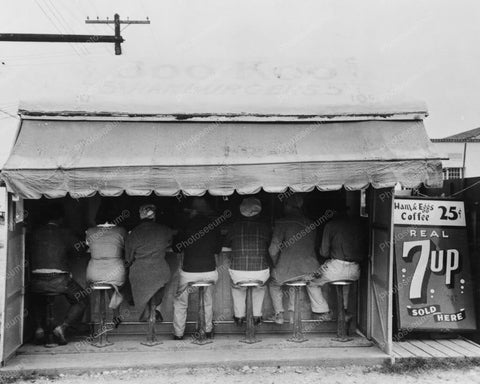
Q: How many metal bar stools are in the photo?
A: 7